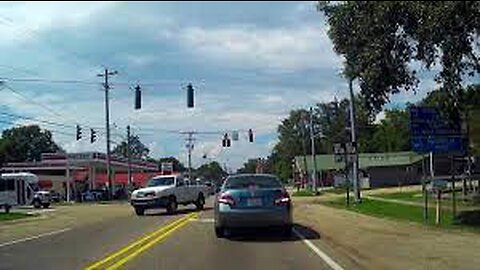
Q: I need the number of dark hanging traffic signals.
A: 6